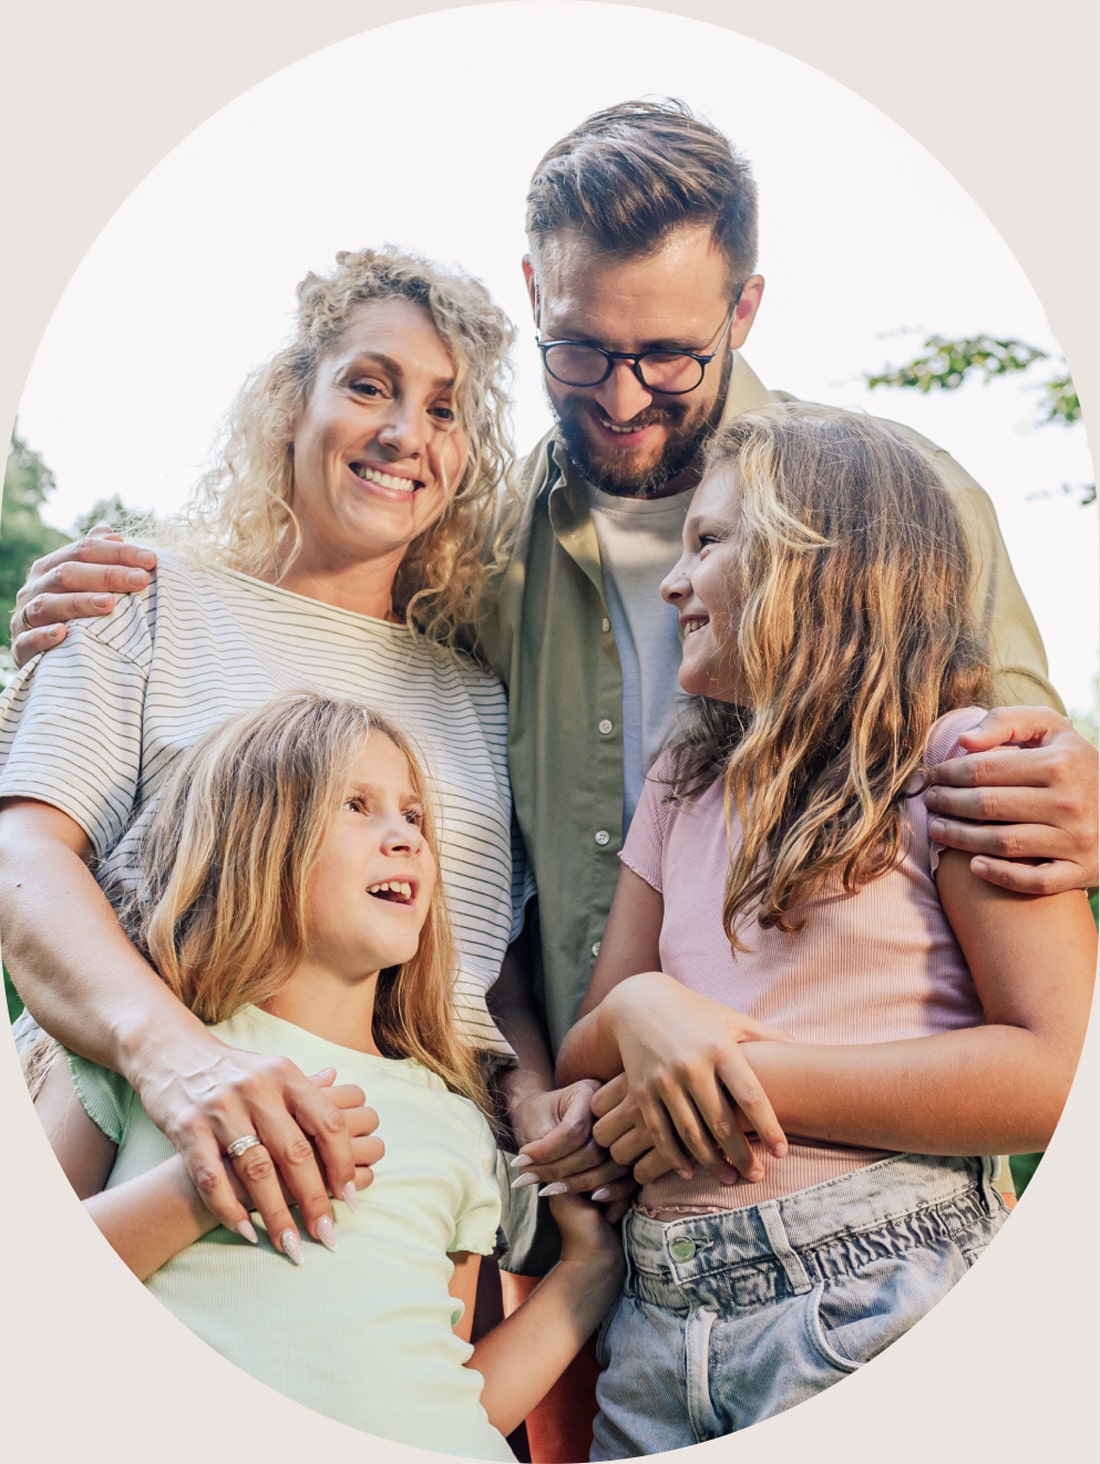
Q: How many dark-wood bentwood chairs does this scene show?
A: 0